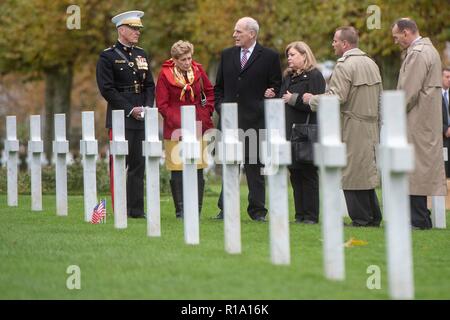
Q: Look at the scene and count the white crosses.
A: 11